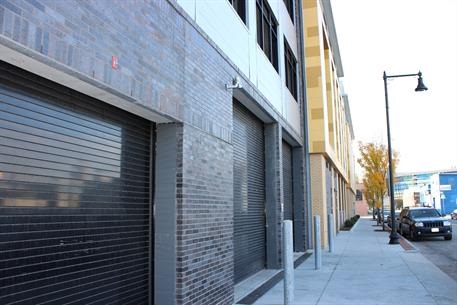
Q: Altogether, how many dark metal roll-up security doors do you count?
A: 3